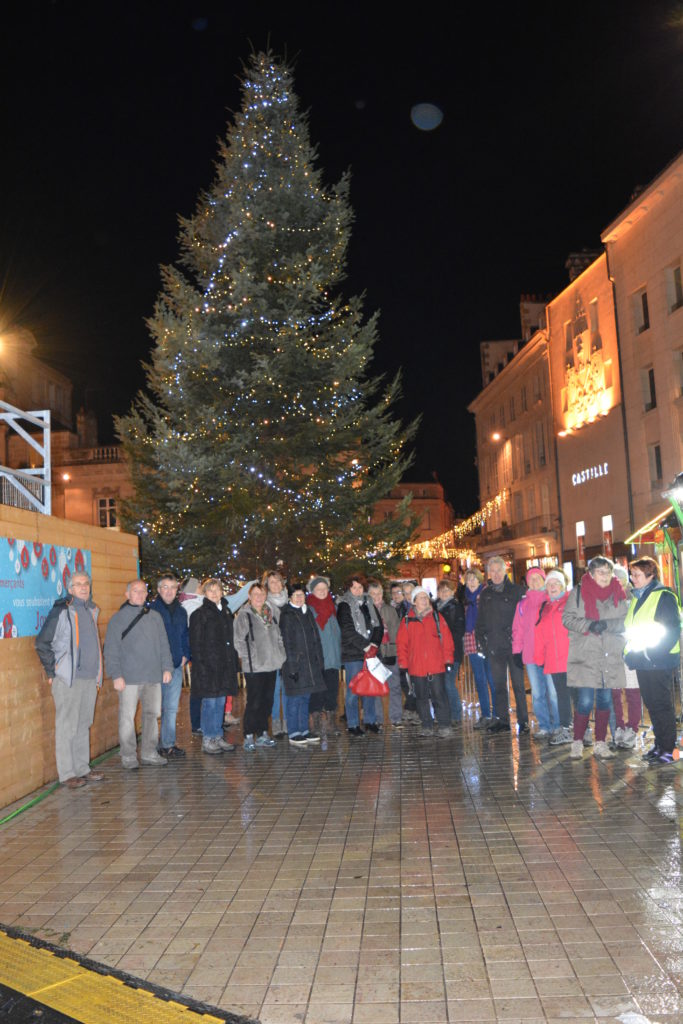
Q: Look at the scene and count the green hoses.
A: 1